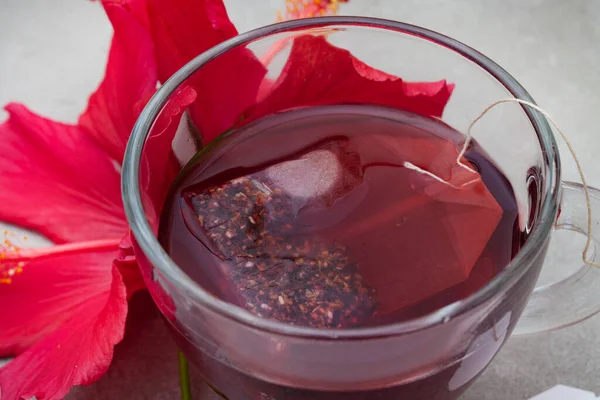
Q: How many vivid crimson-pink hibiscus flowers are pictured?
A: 2